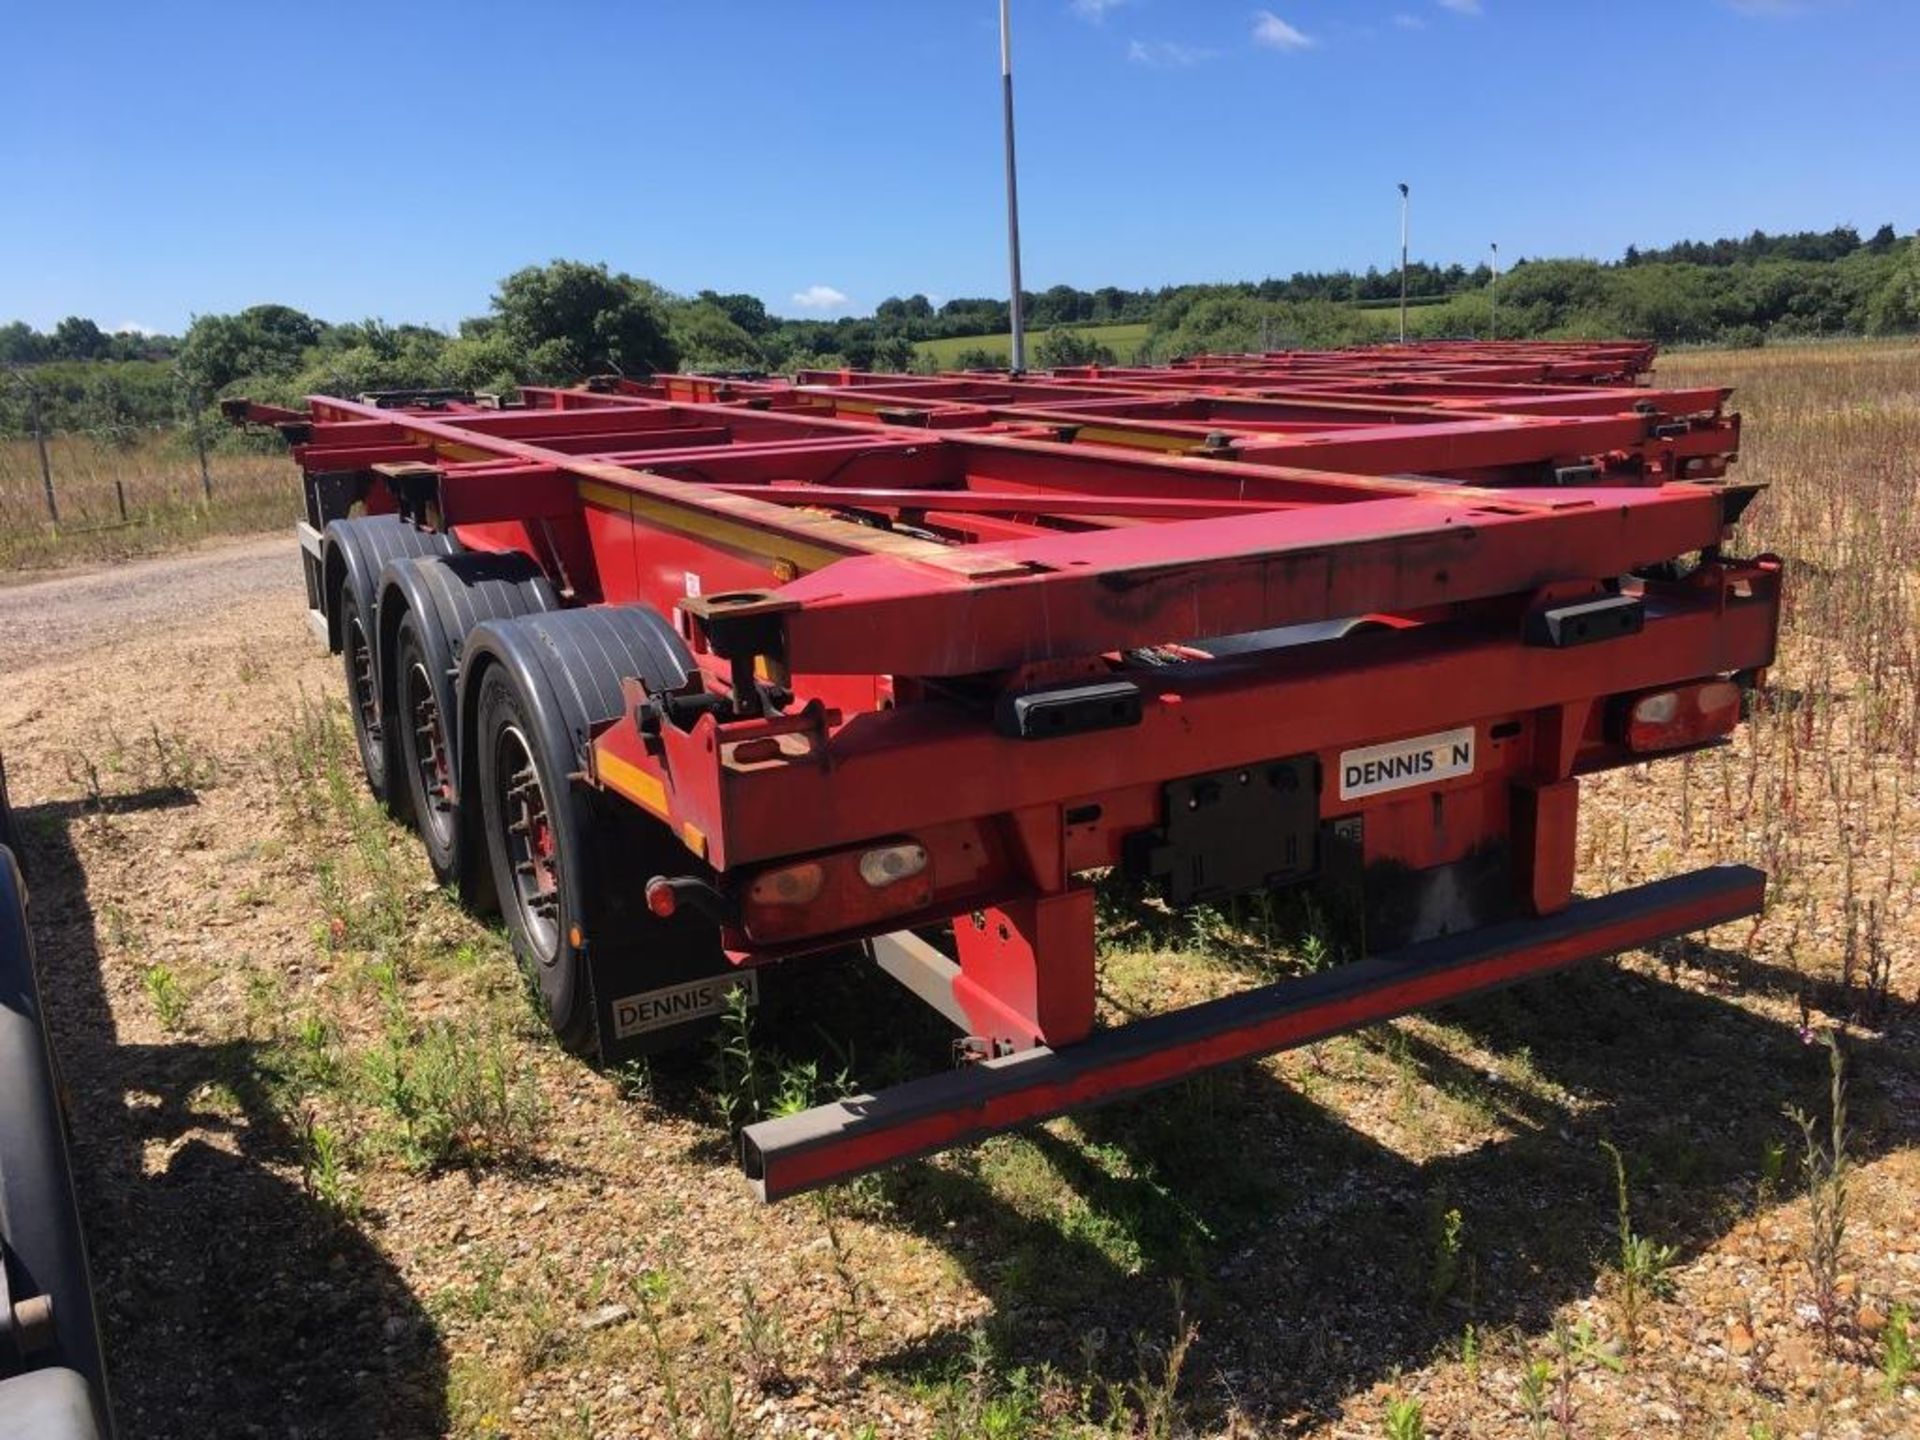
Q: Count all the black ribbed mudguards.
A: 3